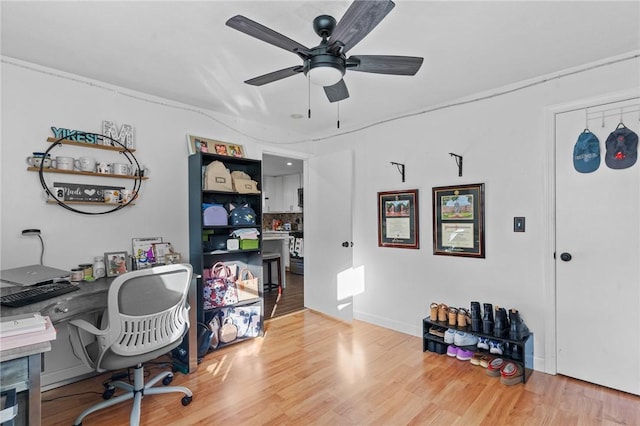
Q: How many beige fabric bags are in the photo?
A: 2